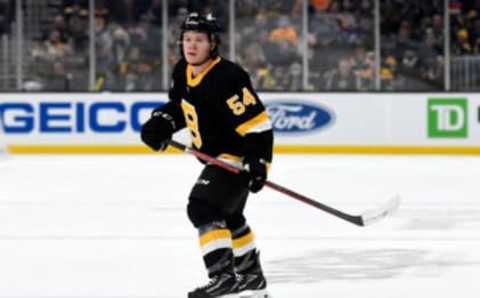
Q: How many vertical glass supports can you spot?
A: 7